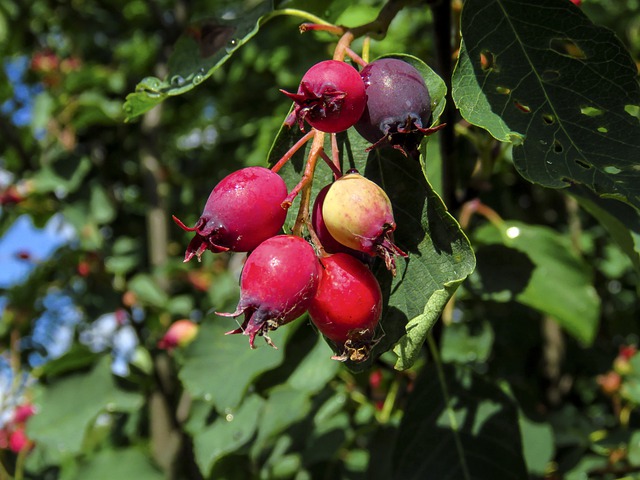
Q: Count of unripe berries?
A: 1